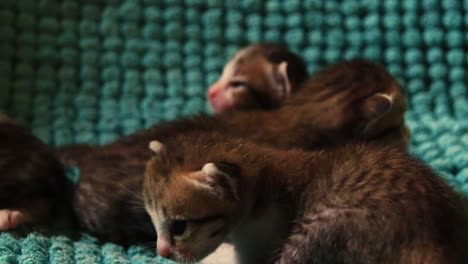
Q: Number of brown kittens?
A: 4